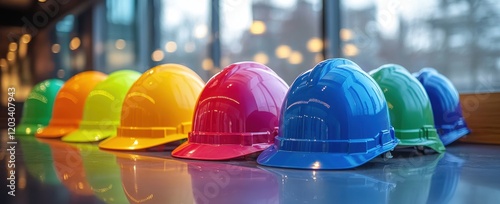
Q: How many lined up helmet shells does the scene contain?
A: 8